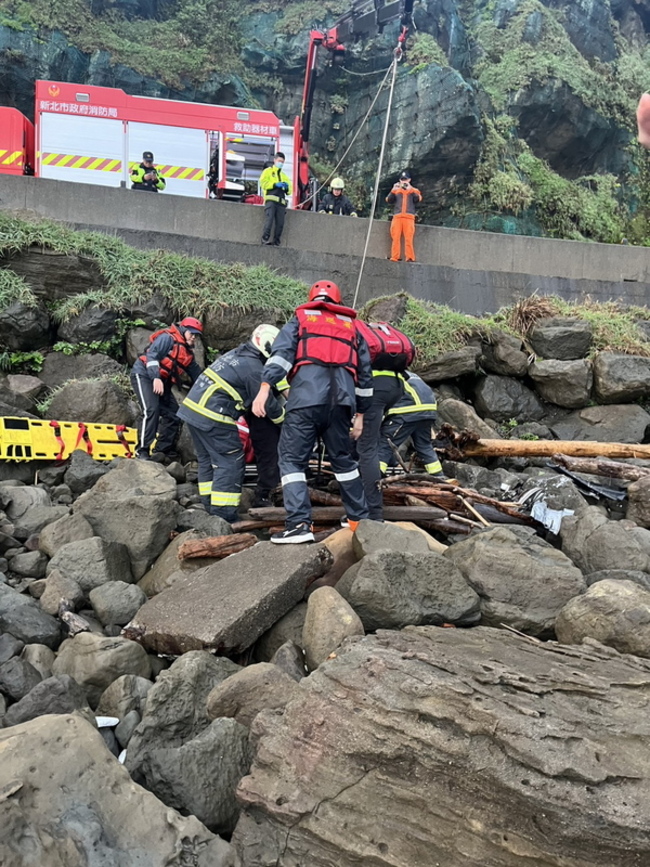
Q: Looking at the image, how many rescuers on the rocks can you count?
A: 5